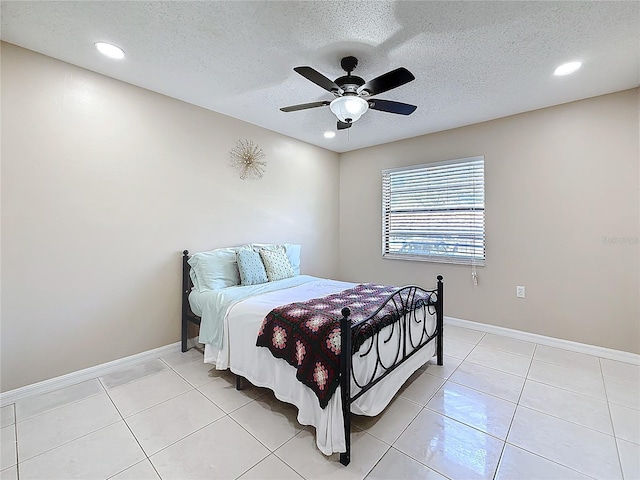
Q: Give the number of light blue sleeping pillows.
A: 2